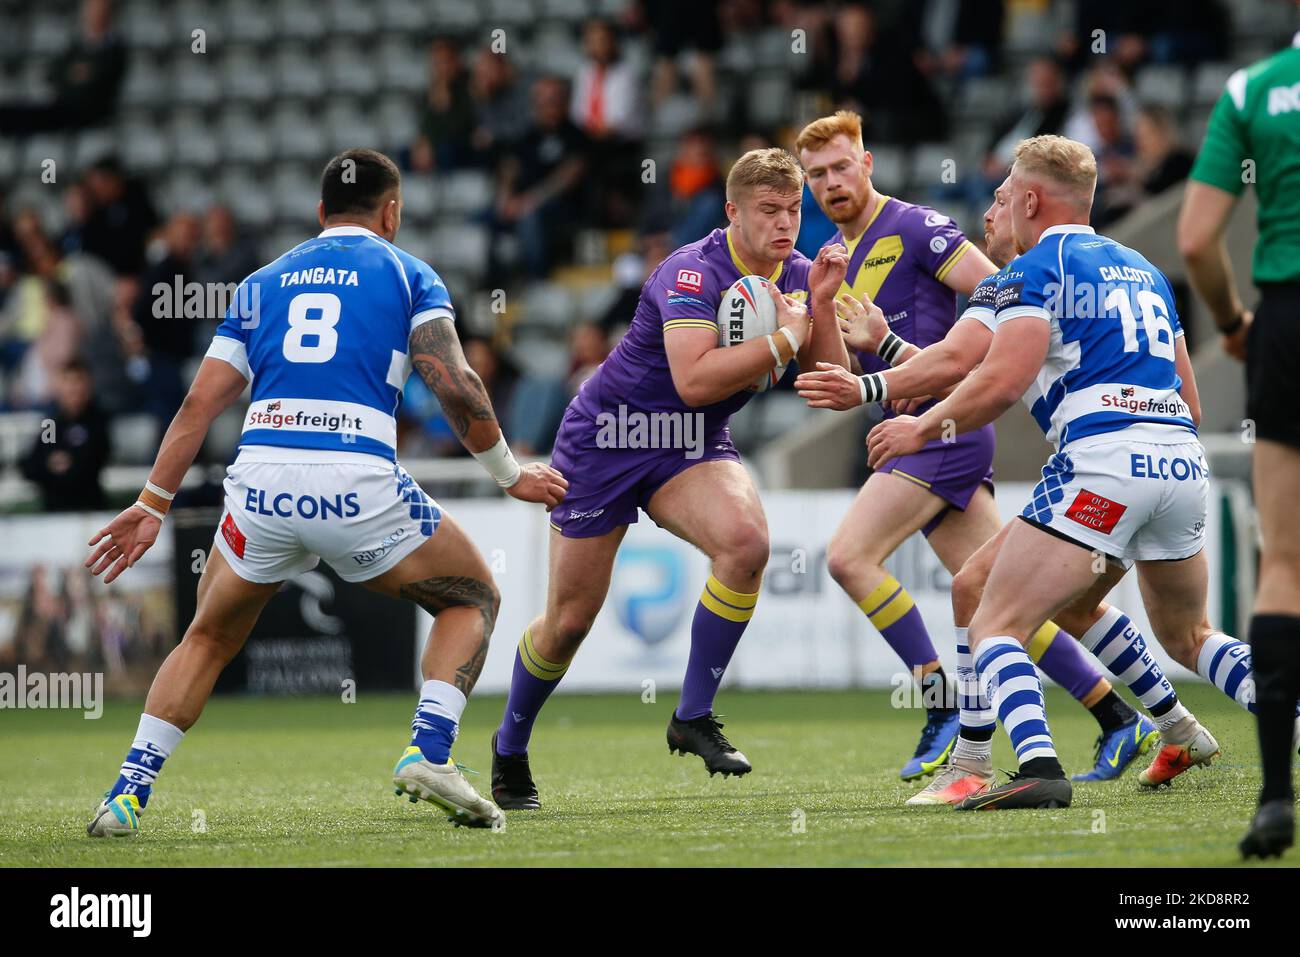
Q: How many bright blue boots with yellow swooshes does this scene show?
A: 2